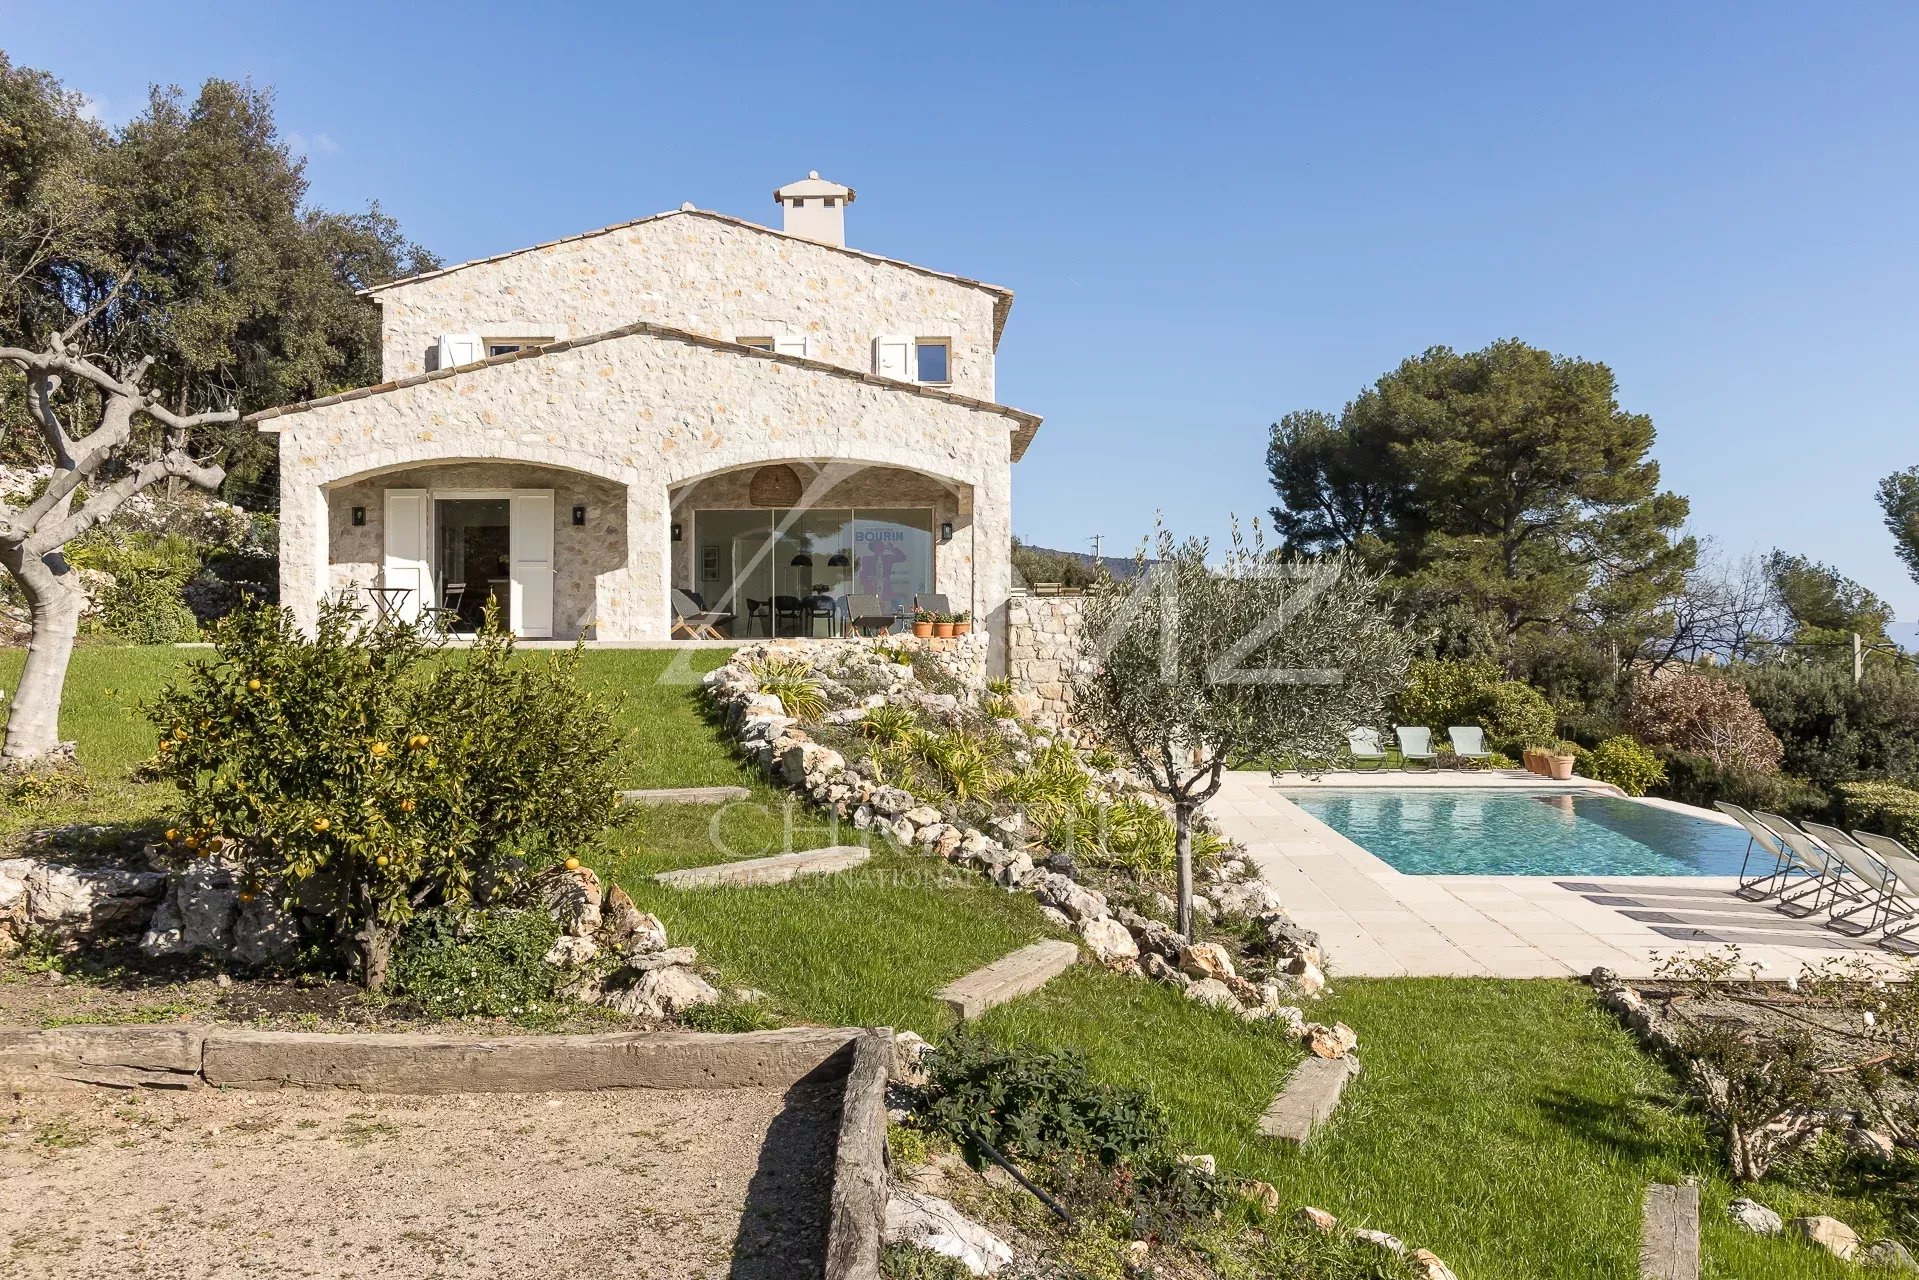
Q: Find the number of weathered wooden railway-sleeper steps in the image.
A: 5